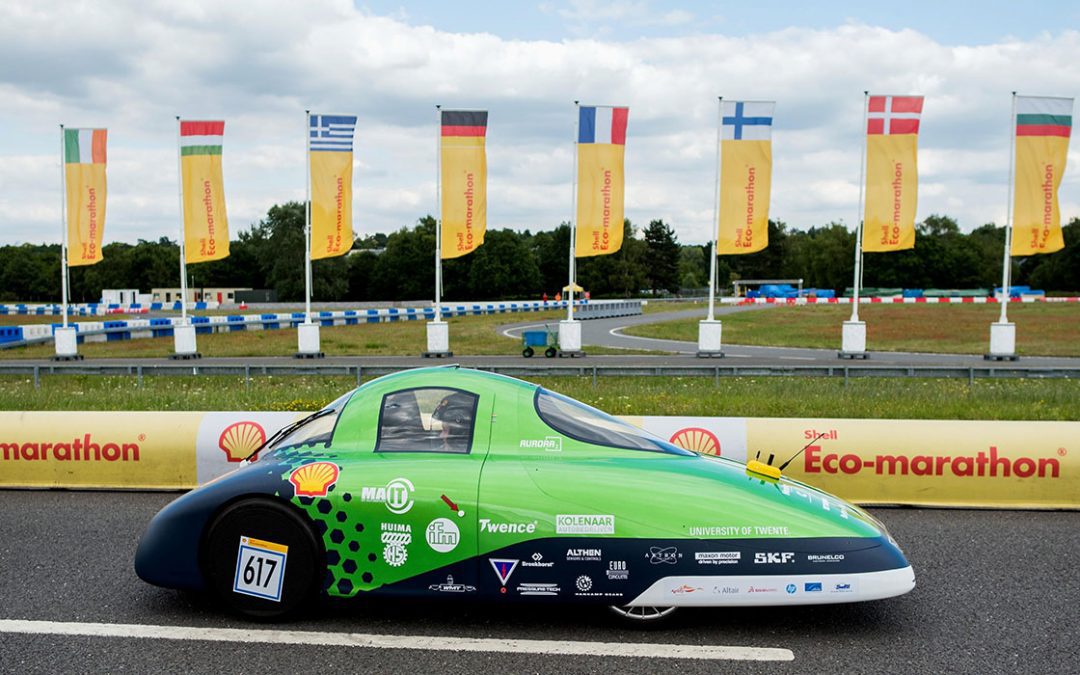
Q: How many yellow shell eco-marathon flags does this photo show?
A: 8